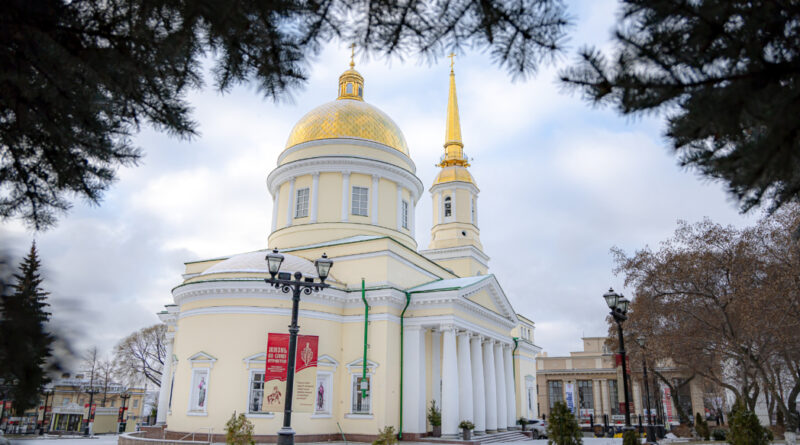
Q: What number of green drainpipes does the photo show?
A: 3